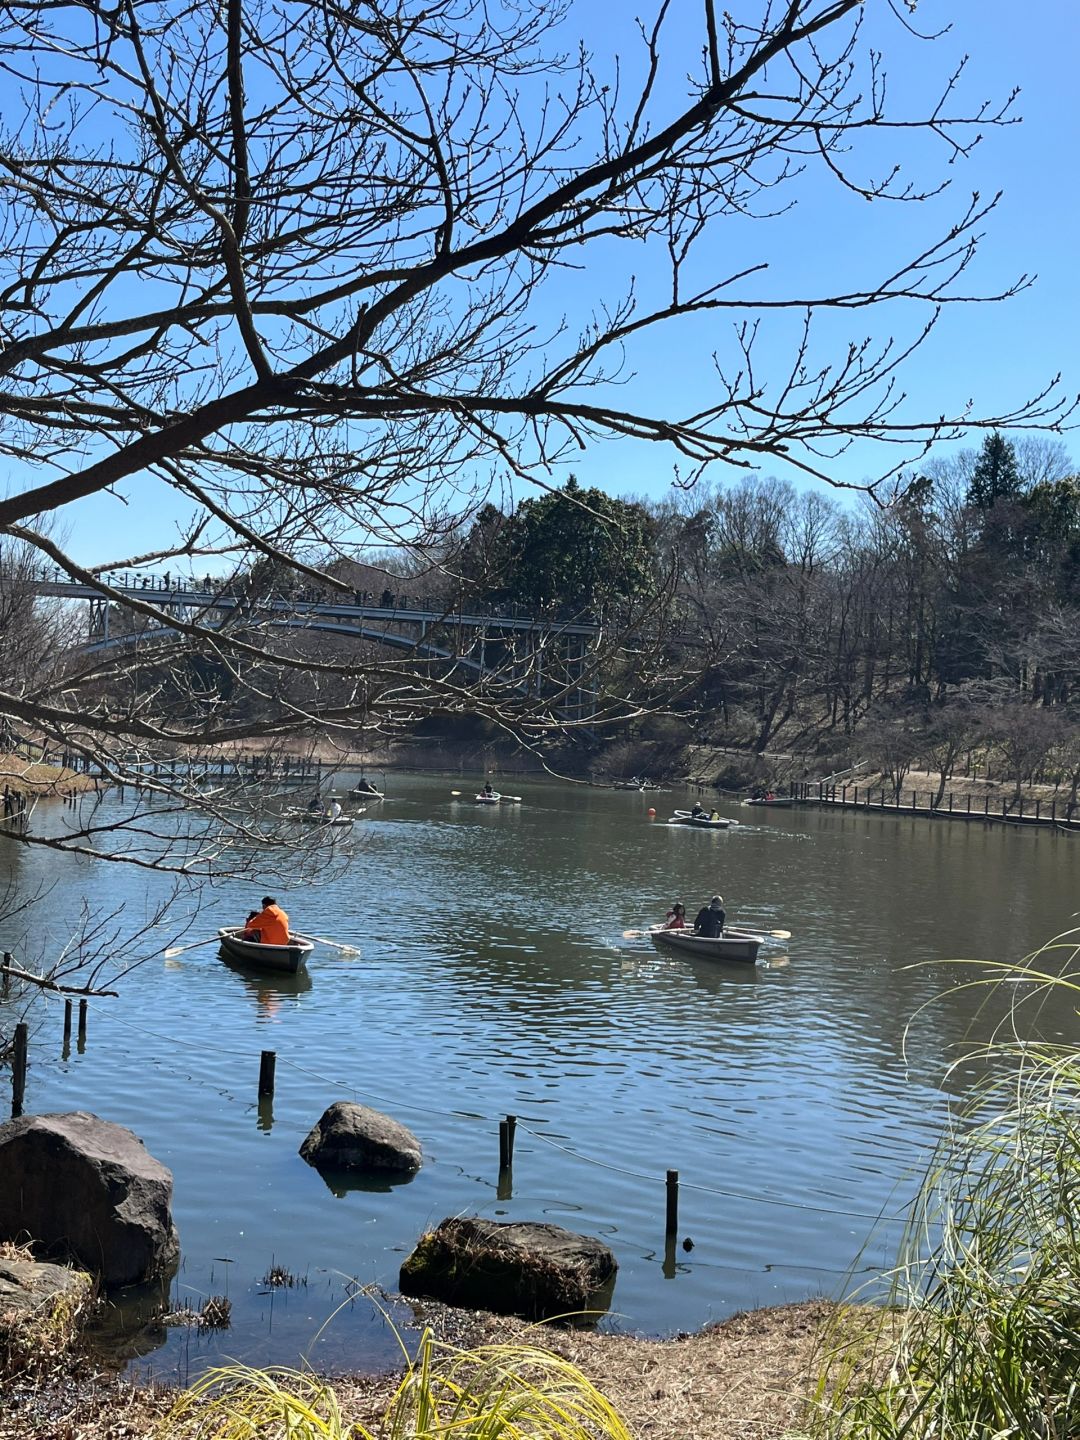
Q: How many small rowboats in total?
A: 8